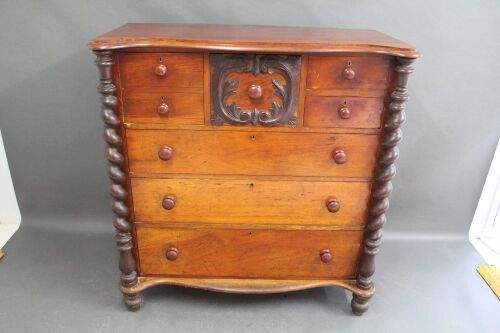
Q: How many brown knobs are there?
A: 11